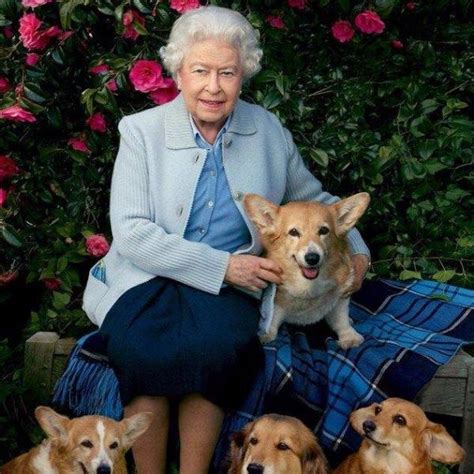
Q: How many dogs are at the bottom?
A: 3